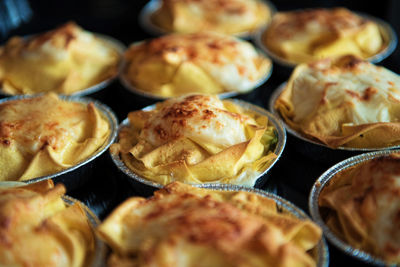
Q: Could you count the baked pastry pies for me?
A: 10